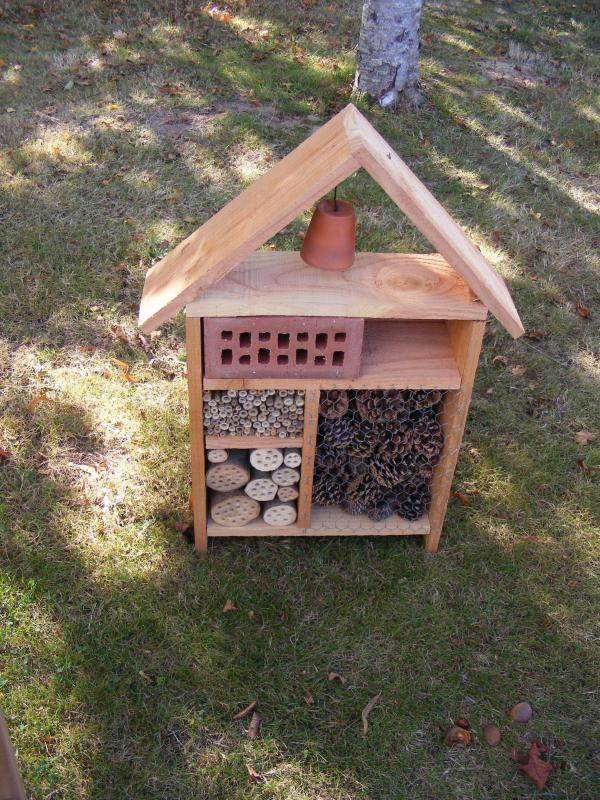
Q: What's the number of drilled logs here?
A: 9